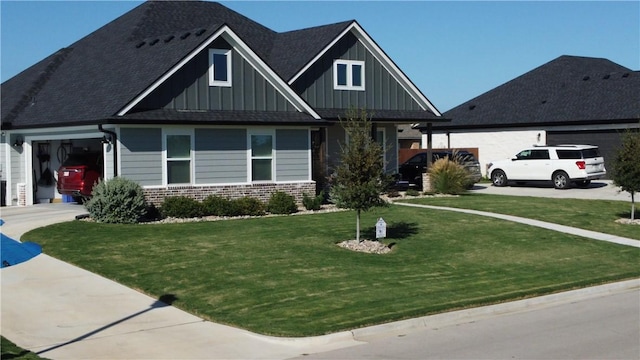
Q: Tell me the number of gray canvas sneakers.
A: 0